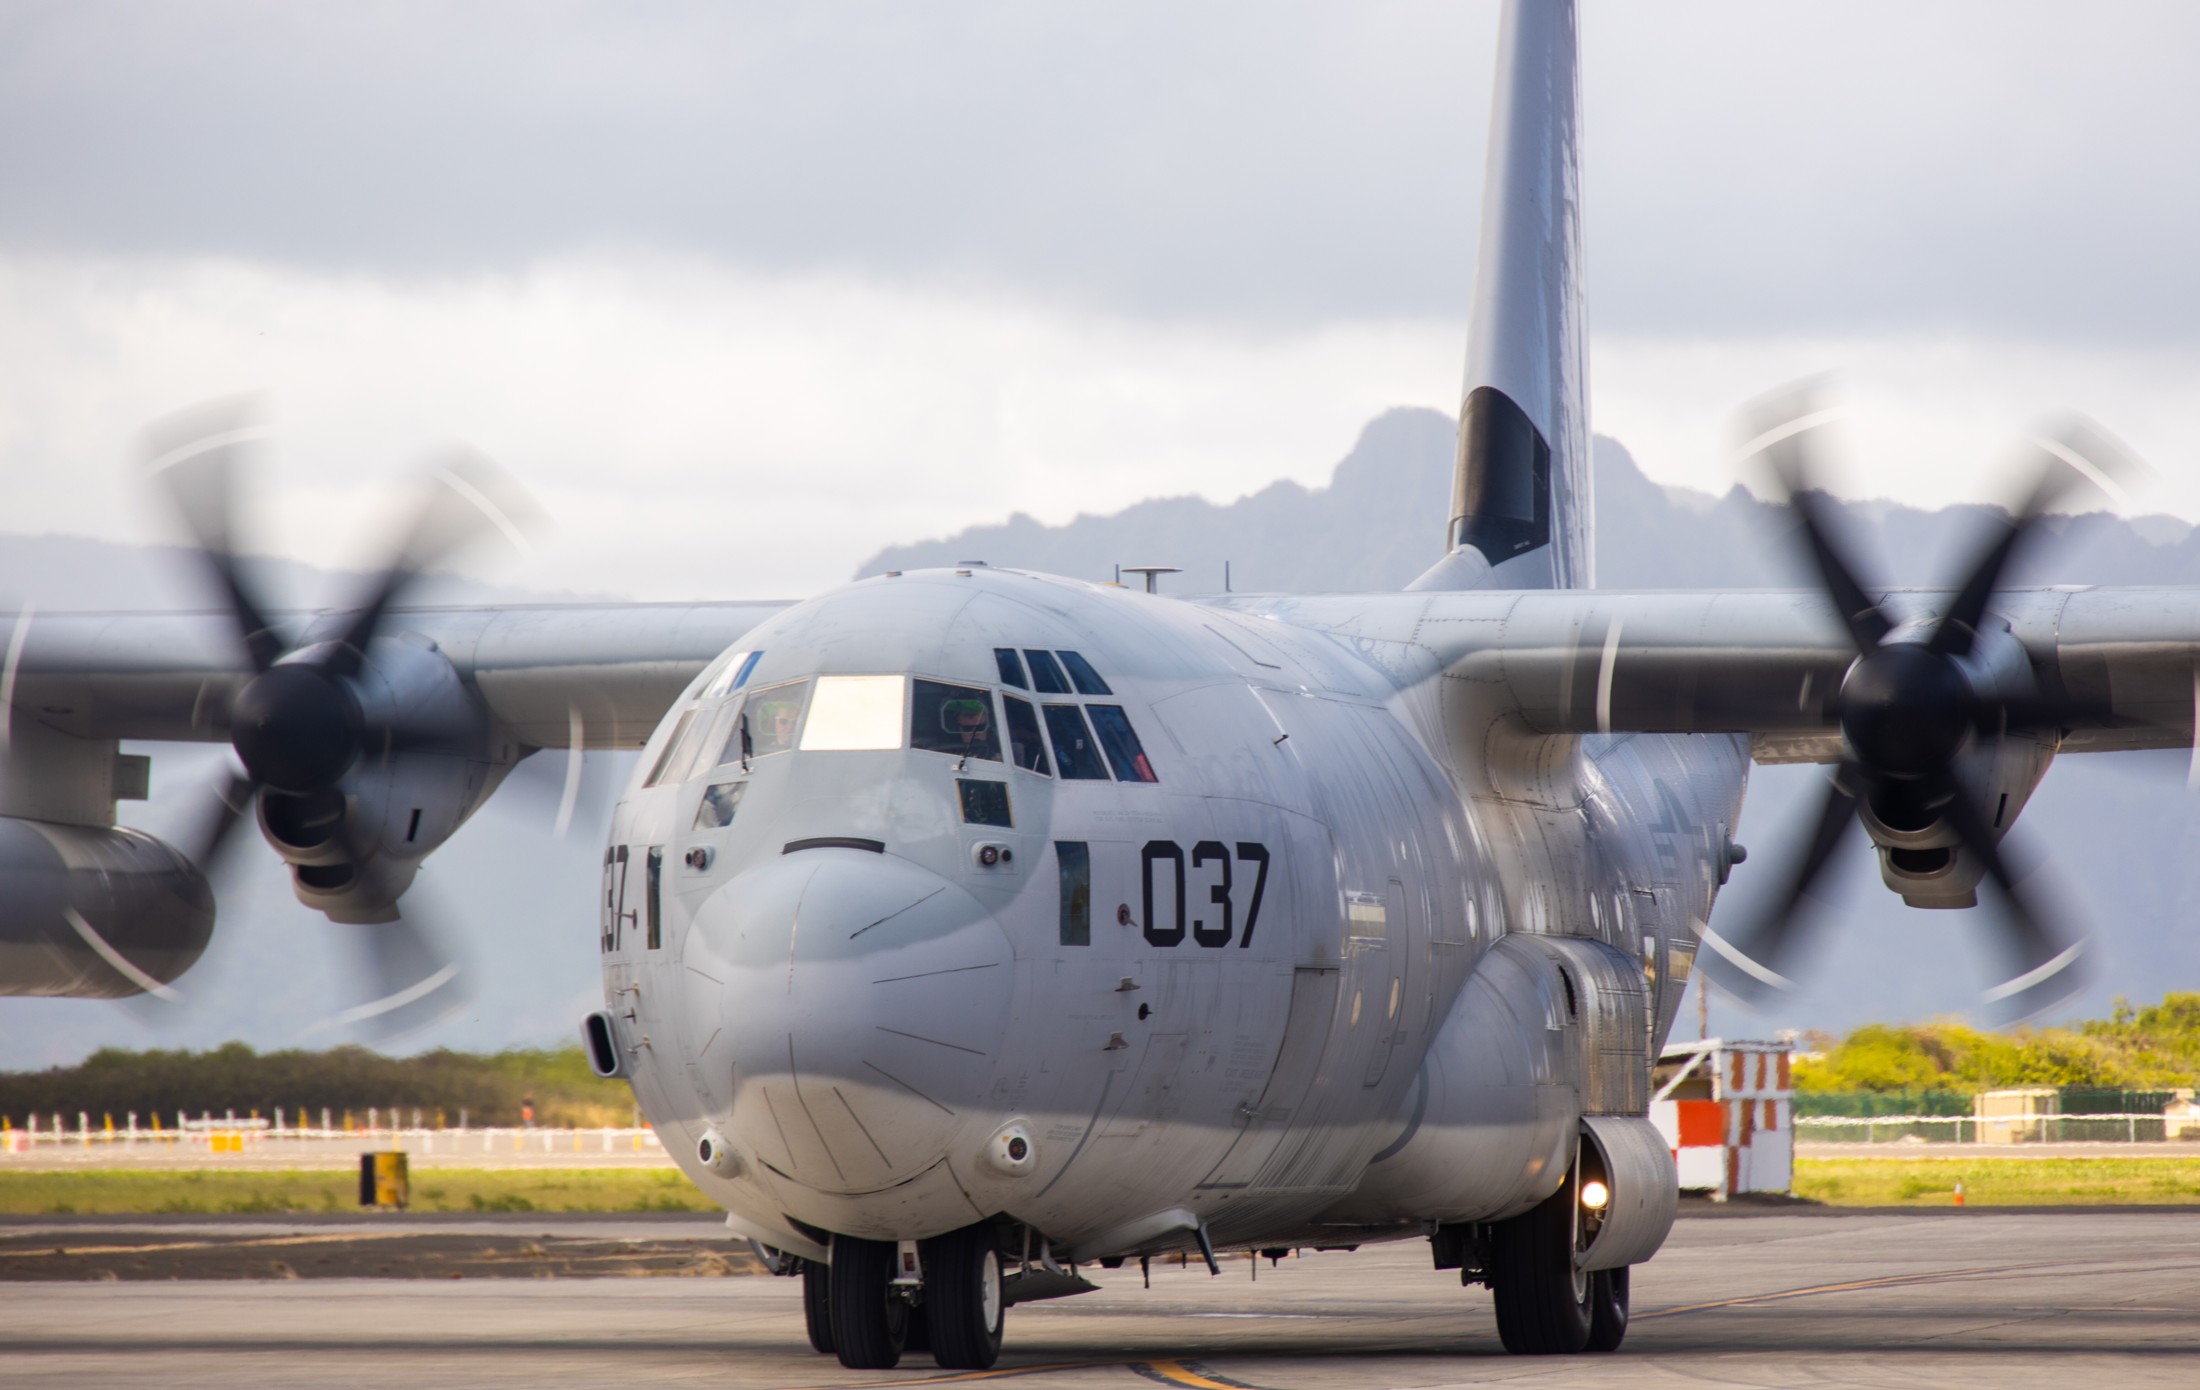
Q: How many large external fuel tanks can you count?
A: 1